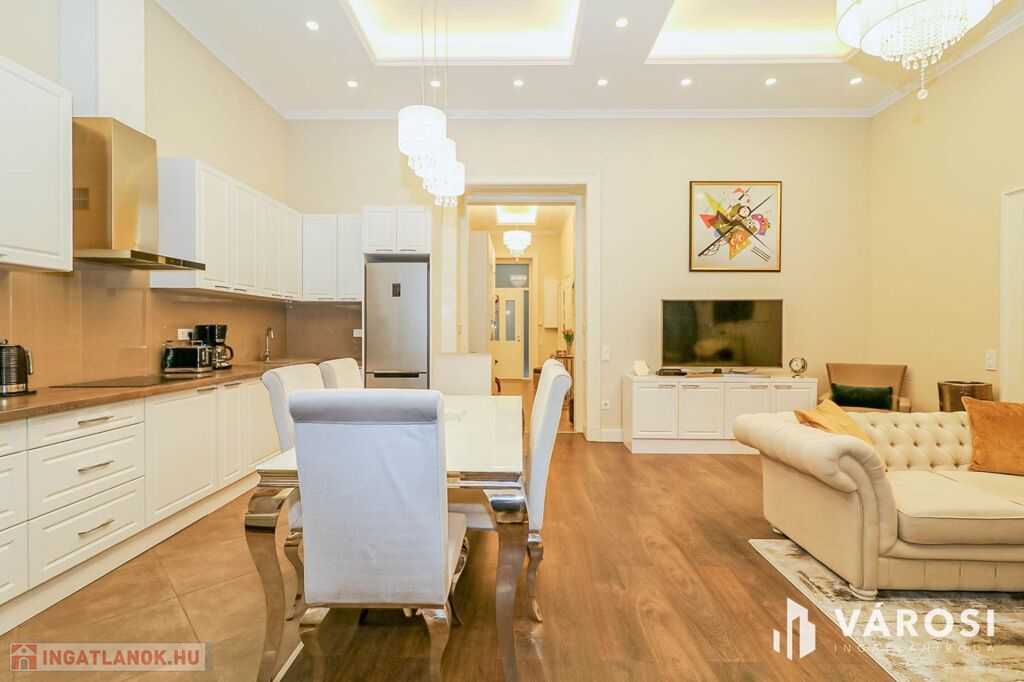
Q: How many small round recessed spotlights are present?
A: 9